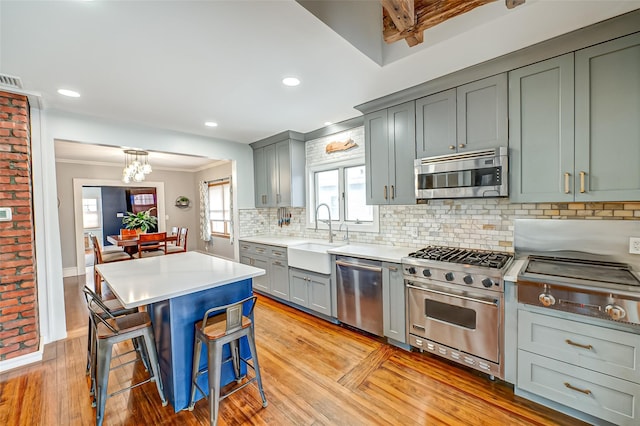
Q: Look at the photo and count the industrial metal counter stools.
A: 3